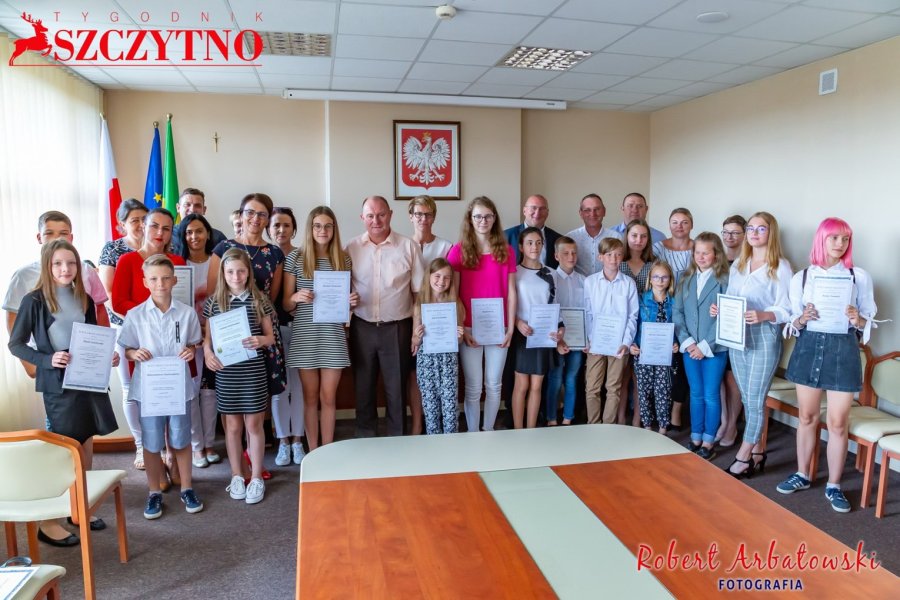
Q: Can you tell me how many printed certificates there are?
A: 13